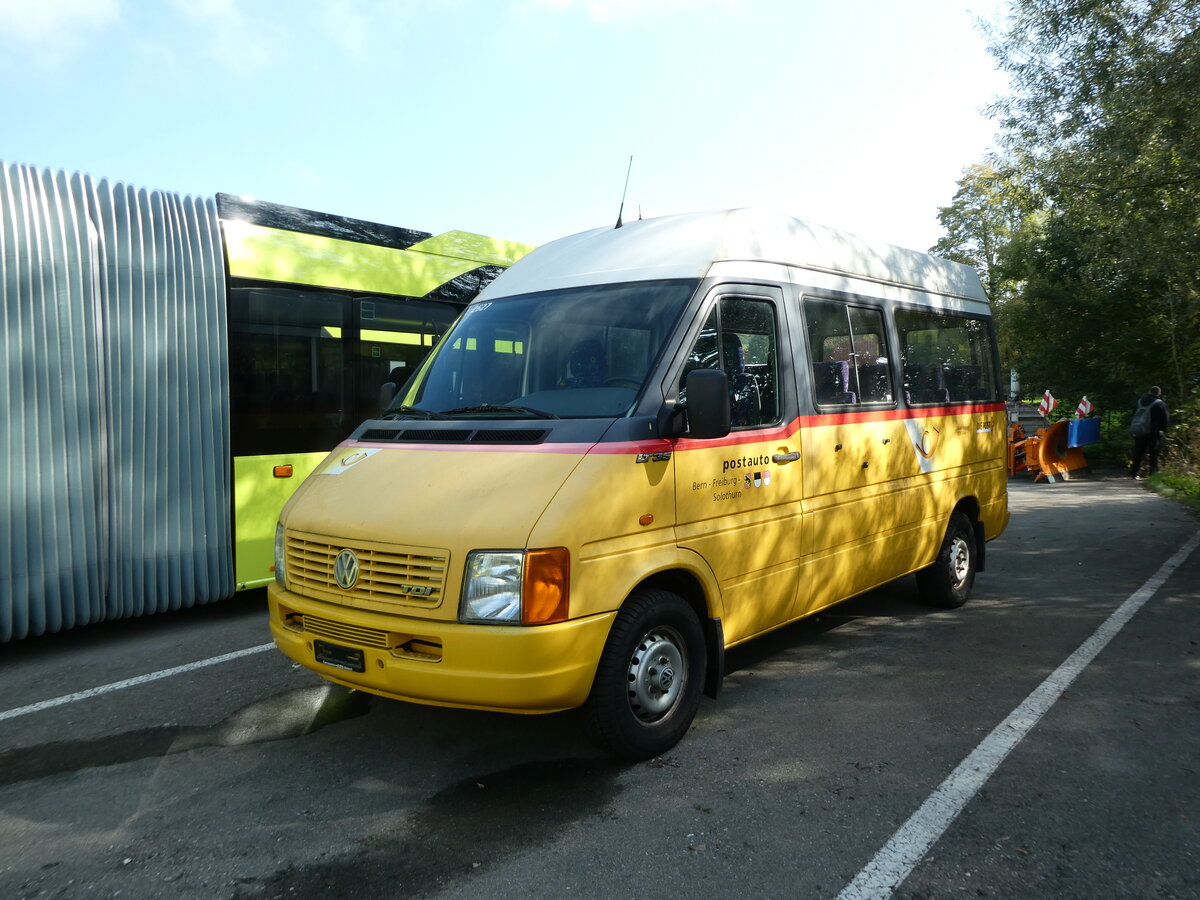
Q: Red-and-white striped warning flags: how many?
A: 2